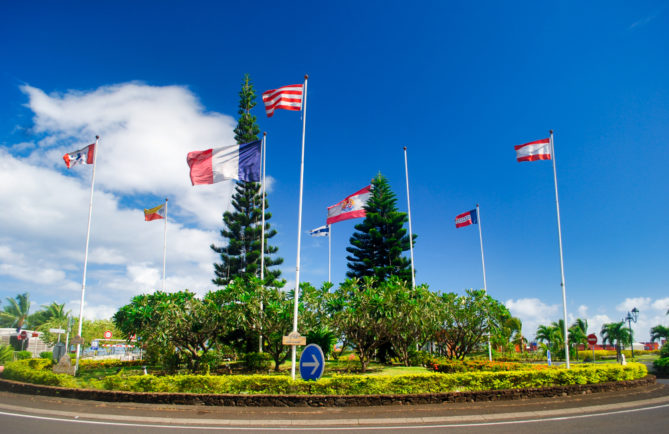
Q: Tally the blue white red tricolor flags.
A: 1